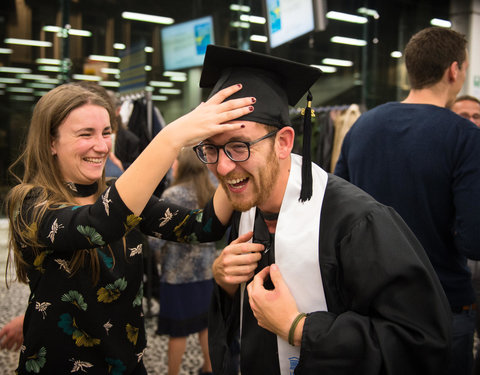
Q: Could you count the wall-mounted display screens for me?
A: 2